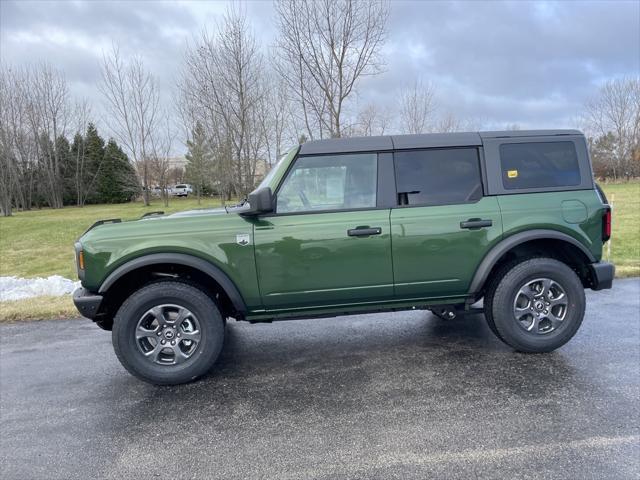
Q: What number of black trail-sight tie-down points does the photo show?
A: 2